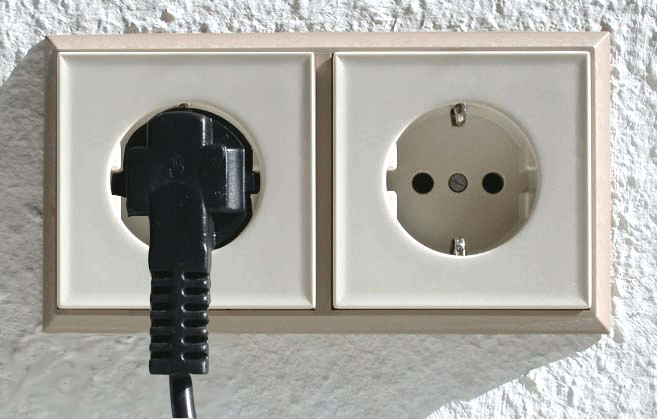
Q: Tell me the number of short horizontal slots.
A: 12